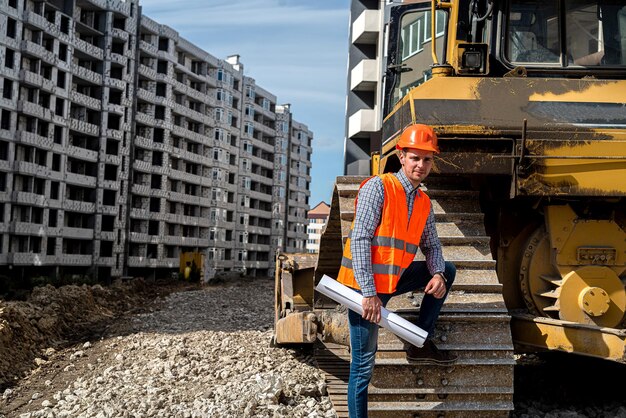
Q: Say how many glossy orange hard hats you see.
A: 1